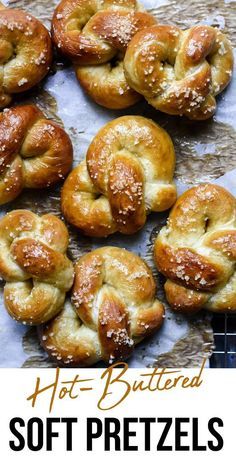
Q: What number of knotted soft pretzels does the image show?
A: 8